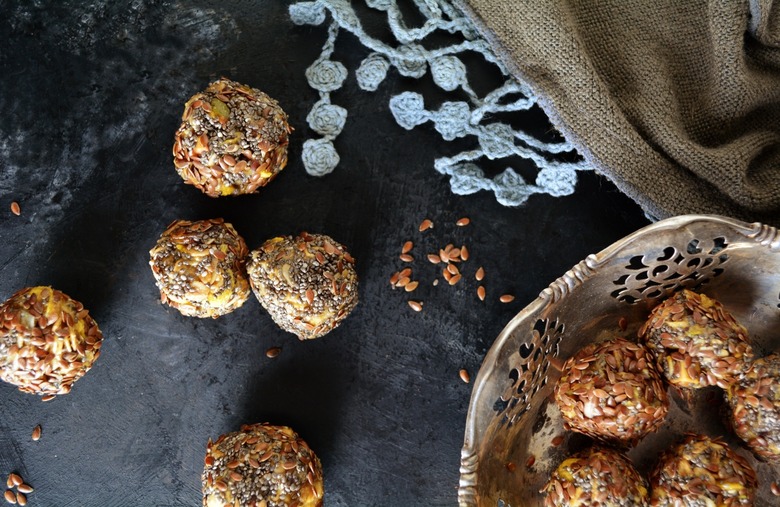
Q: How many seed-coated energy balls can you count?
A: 10